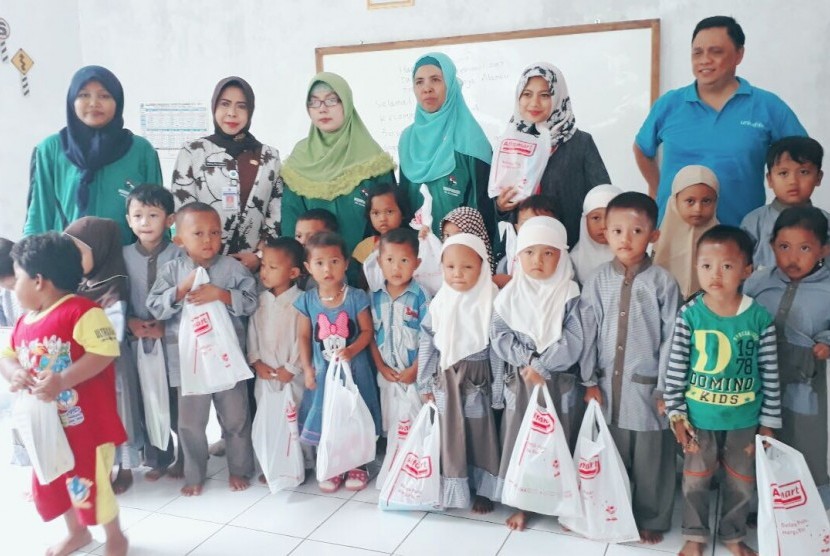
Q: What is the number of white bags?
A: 13